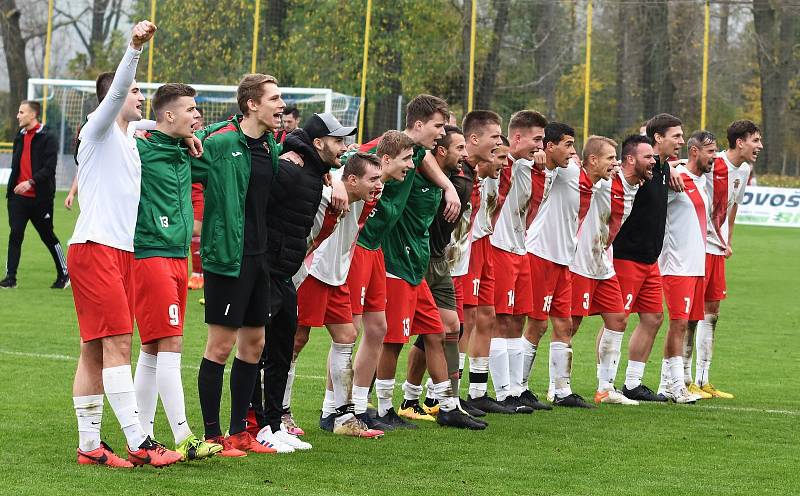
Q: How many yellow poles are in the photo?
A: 7